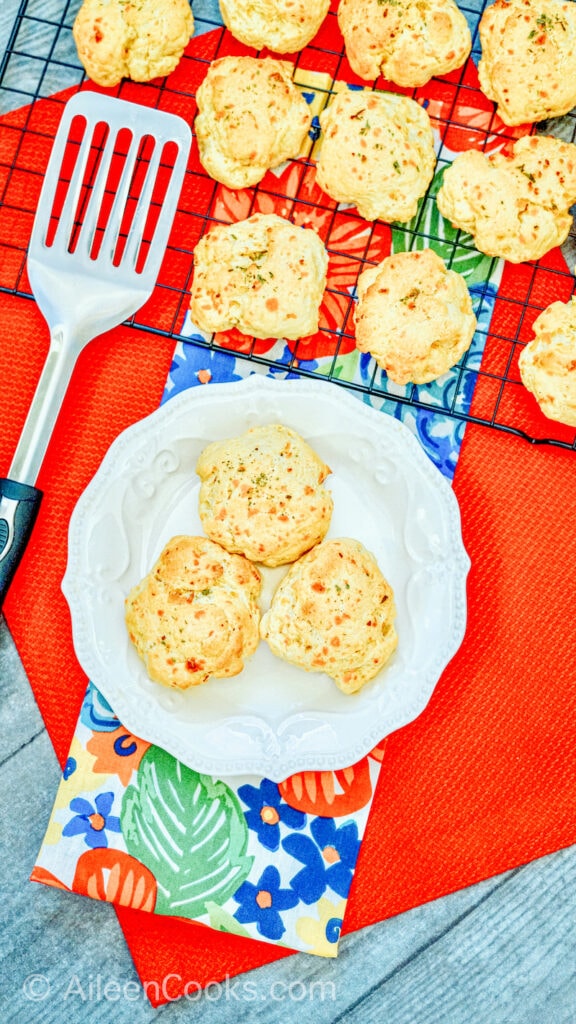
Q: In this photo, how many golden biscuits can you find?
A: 13